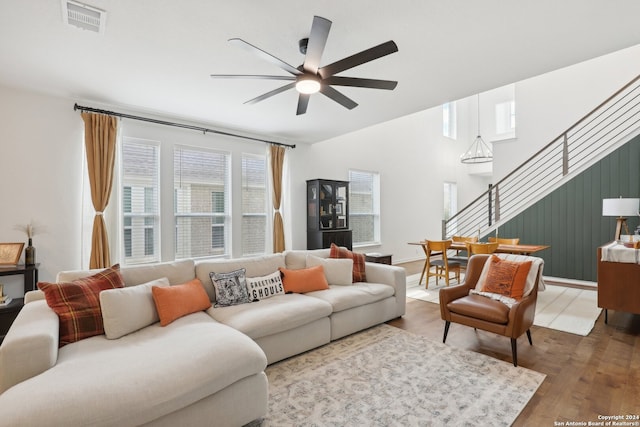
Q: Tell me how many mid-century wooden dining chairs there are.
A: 4